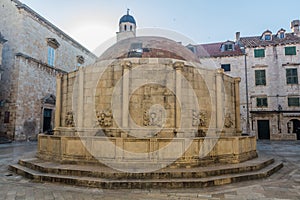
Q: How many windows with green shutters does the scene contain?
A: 6